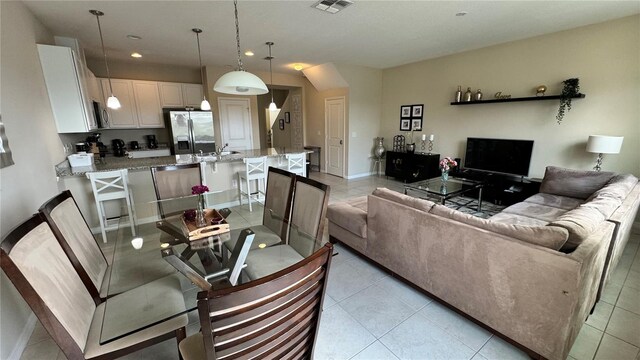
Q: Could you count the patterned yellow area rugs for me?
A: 0